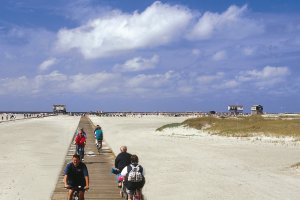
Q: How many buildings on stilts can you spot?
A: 3